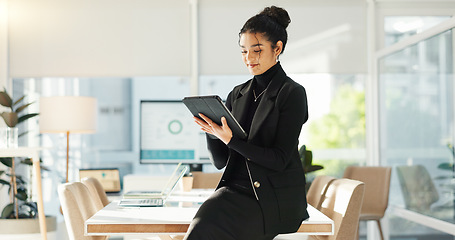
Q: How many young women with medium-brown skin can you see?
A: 1